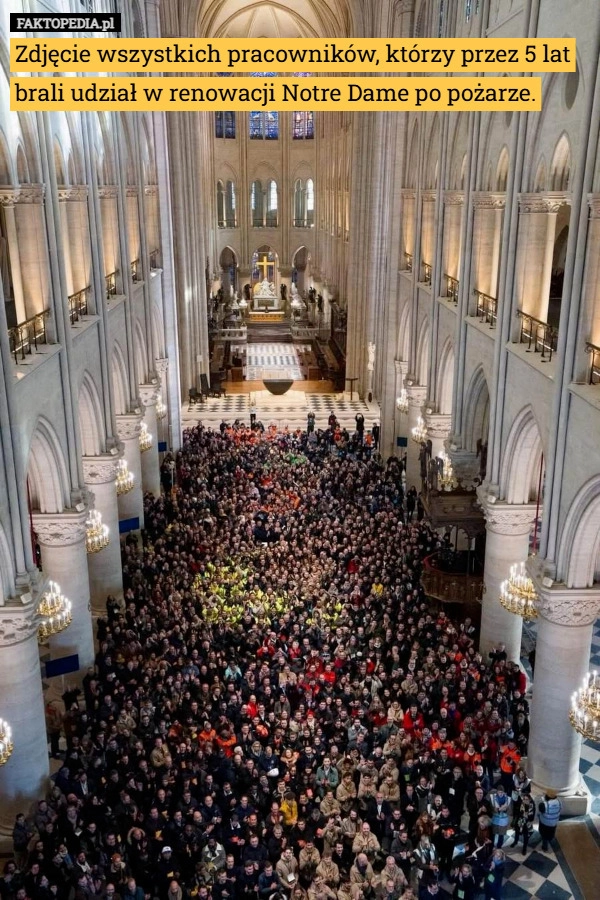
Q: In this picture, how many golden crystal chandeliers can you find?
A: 11